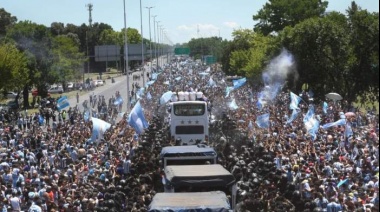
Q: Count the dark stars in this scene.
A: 3